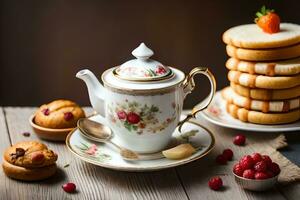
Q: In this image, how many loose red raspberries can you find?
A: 5